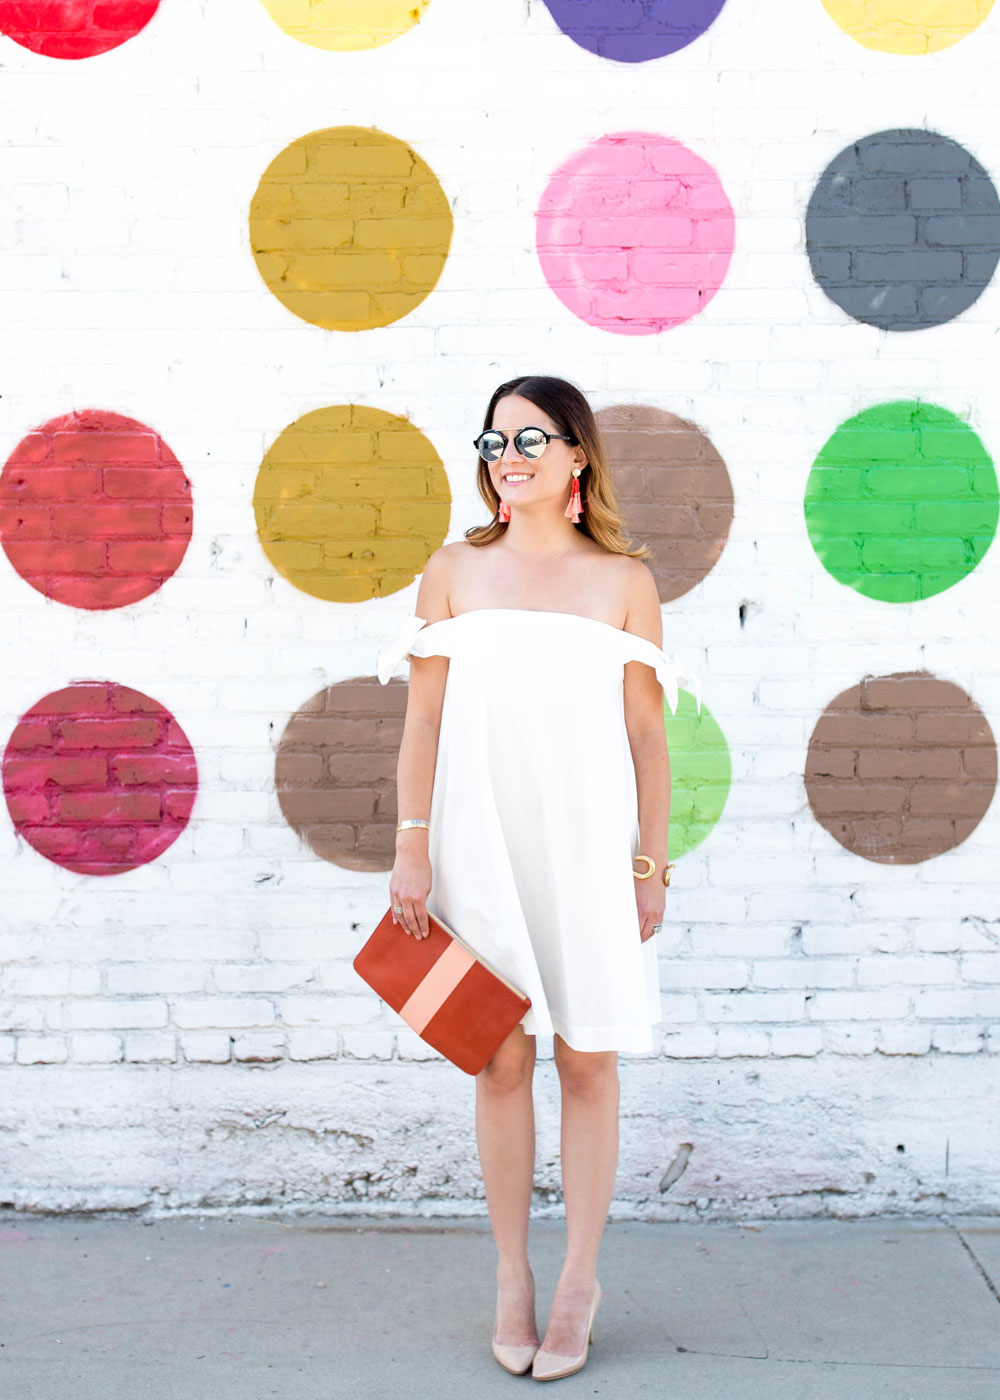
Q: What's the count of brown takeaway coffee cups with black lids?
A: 0